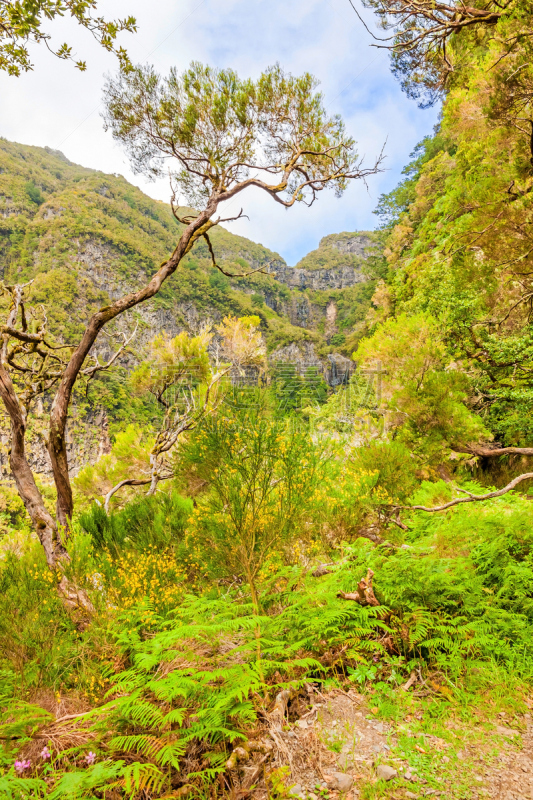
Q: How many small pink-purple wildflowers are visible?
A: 3